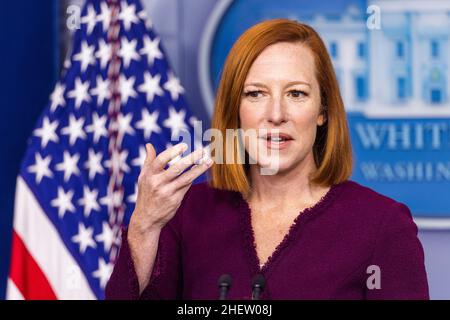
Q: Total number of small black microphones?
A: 2